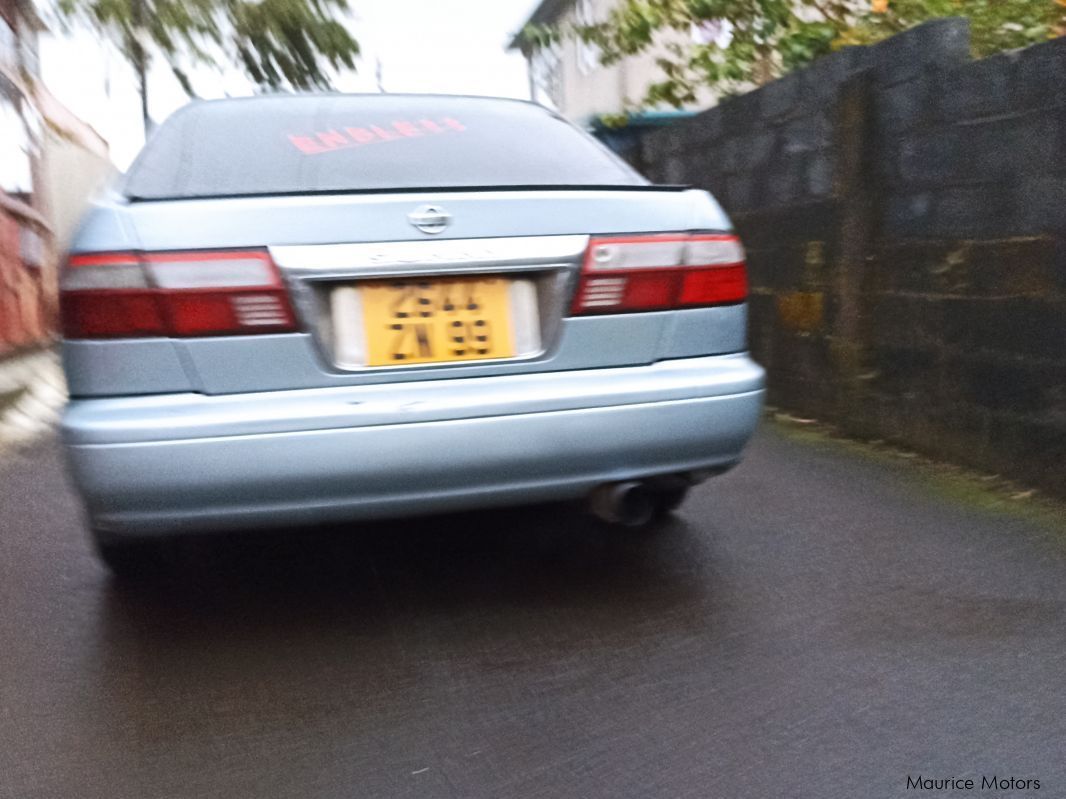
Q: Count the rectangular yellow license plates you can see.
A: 1